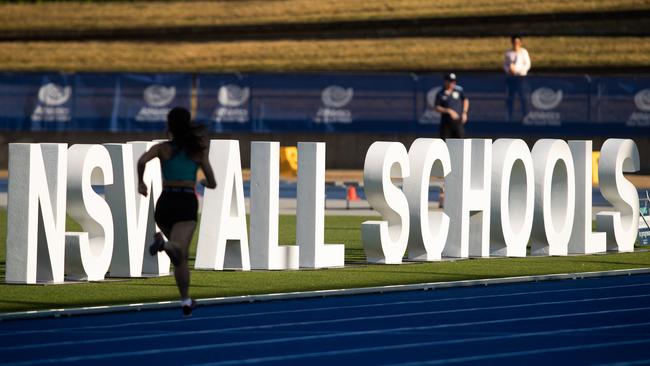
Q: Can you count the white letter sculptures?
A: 13